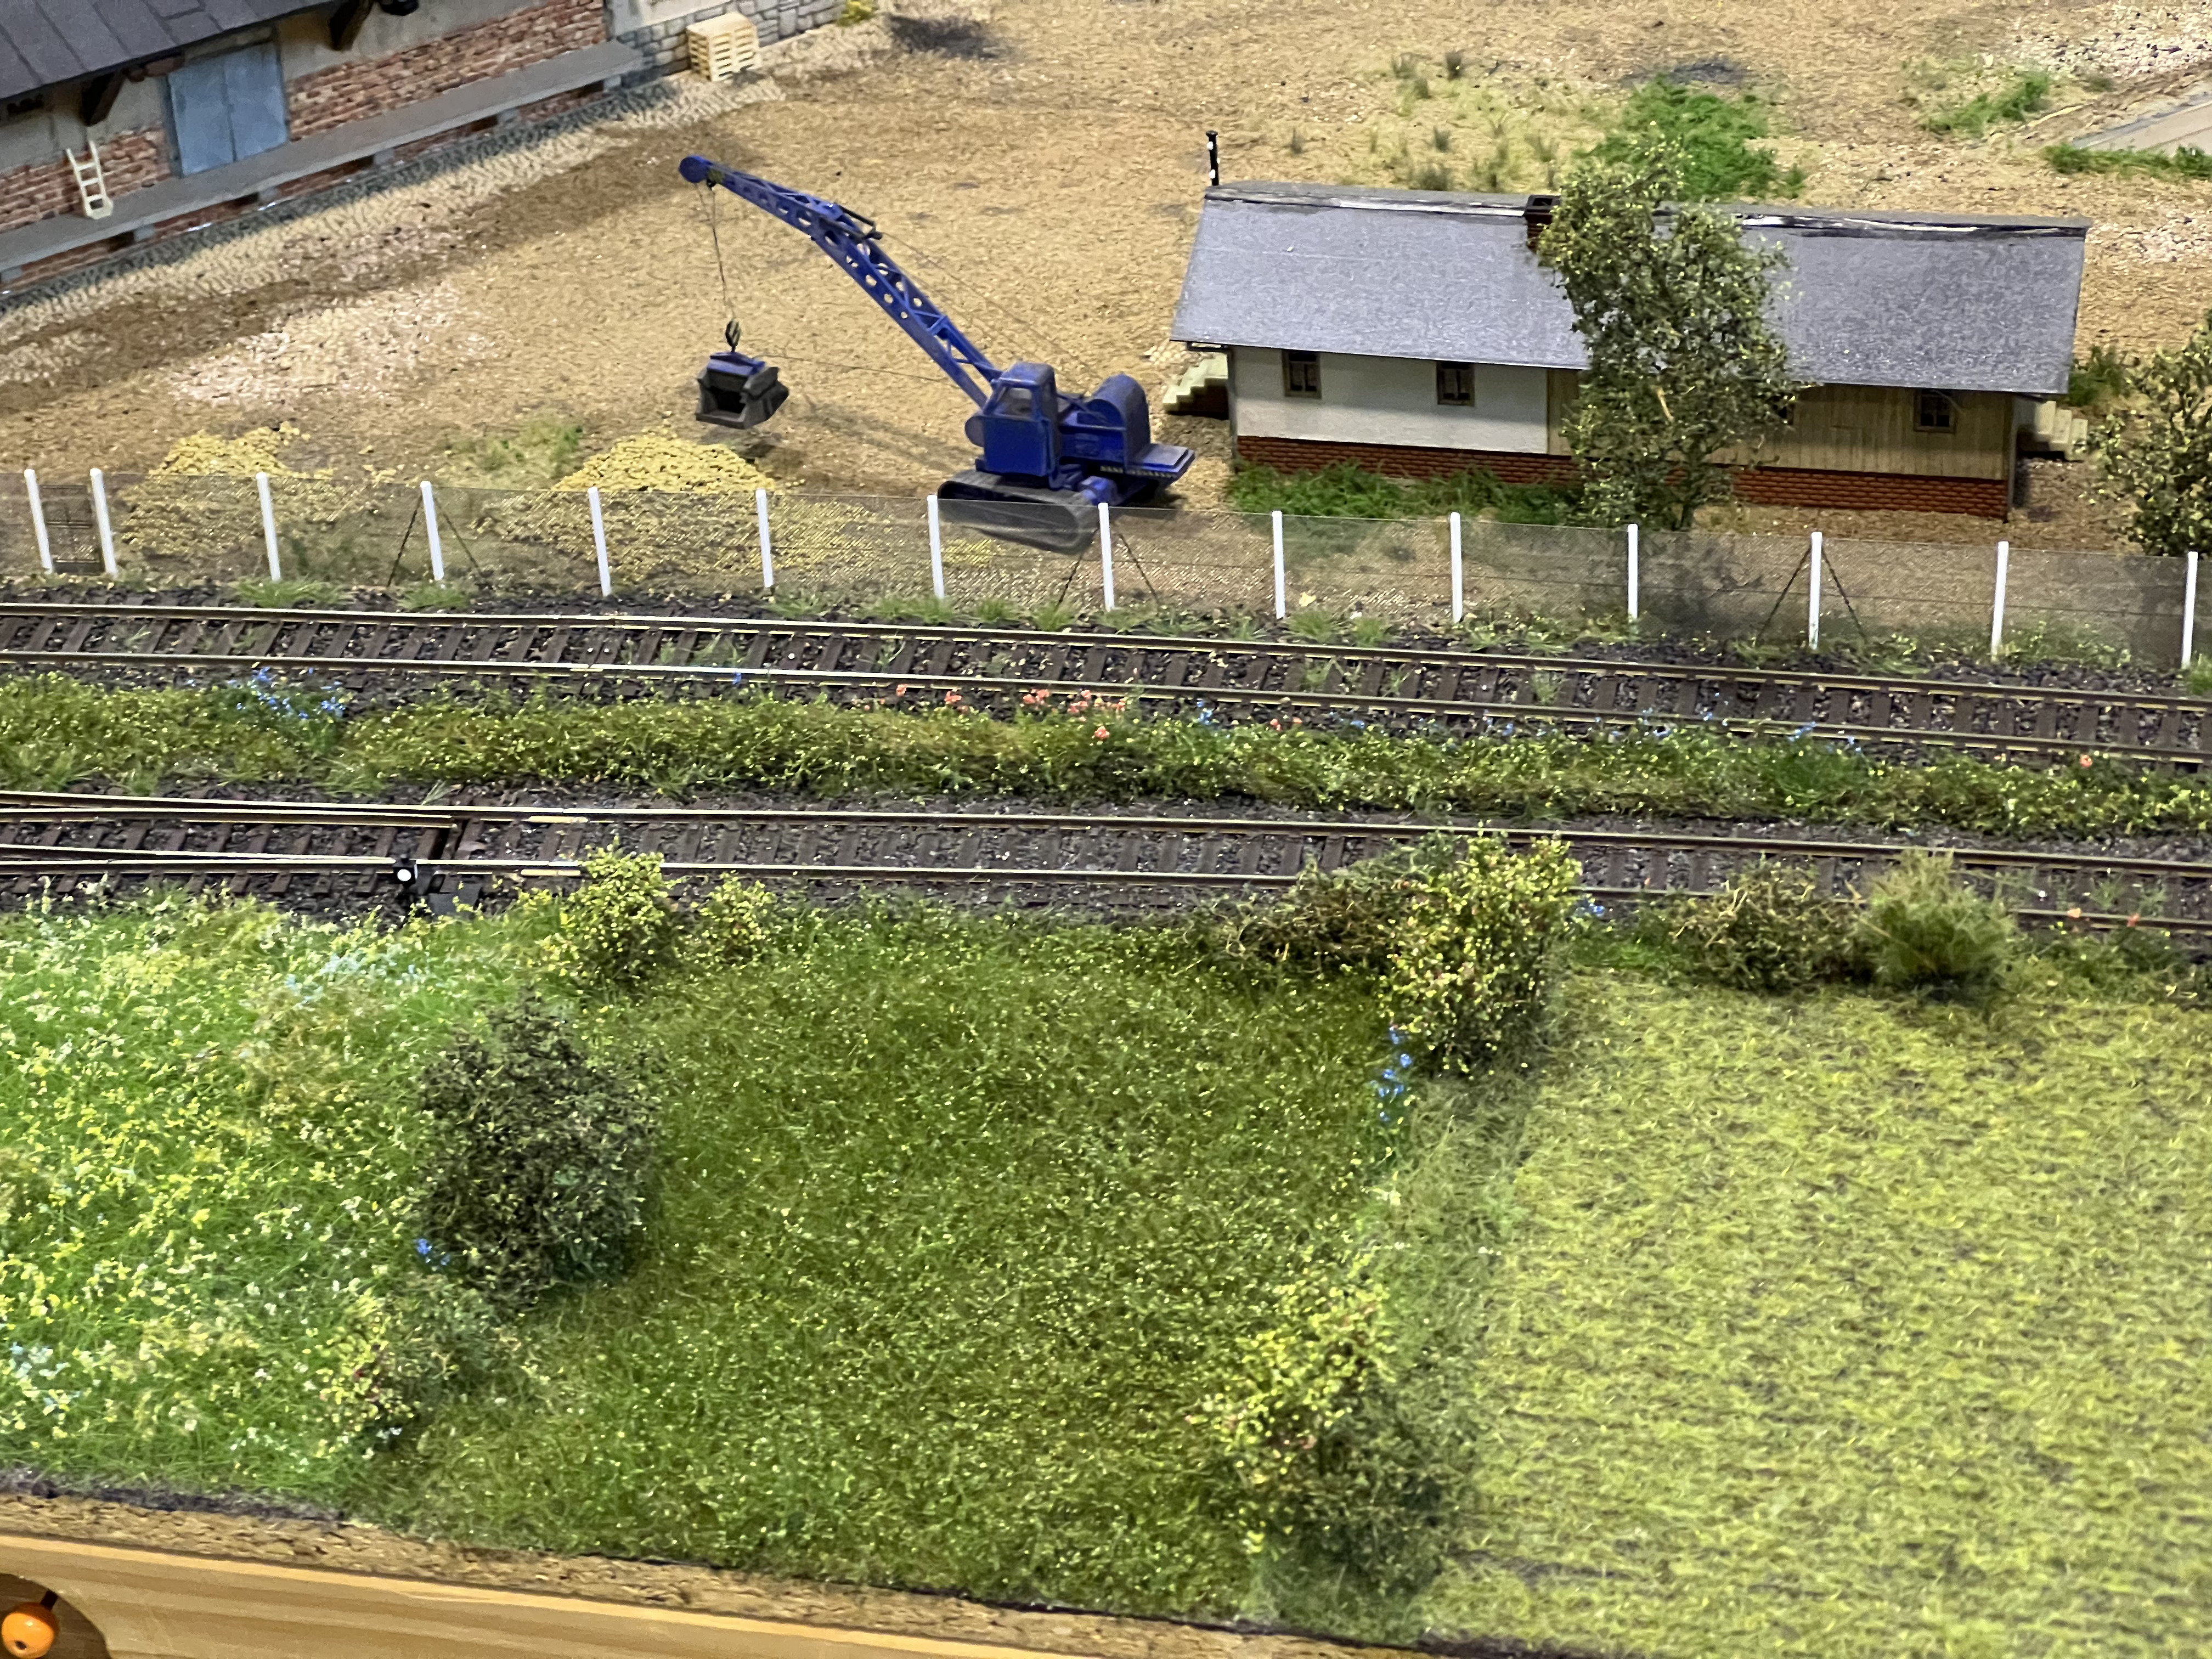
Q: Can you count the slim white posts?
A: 14